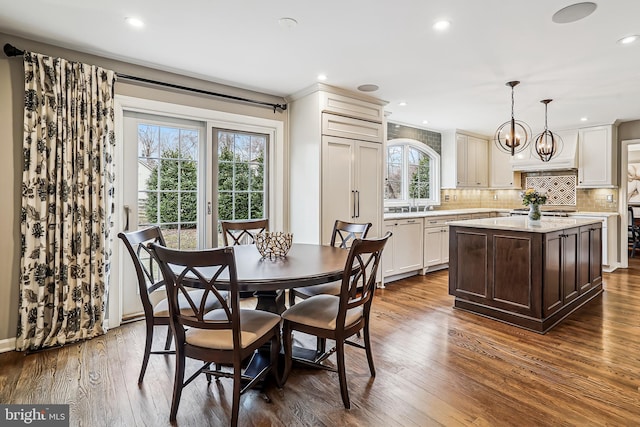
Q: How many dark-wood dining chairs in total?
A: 5